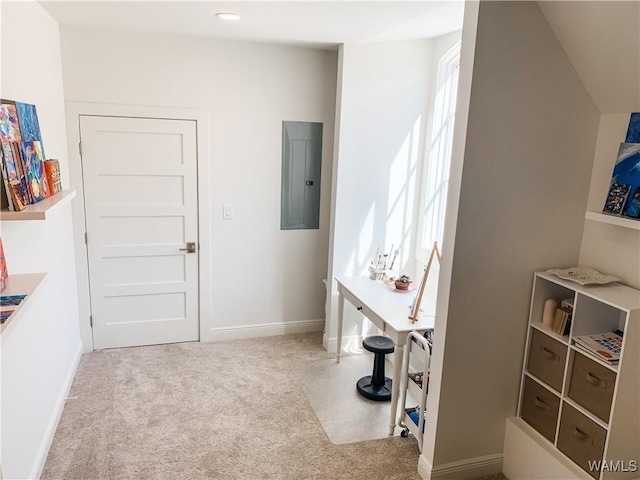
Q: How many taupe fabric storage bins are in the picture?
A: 4